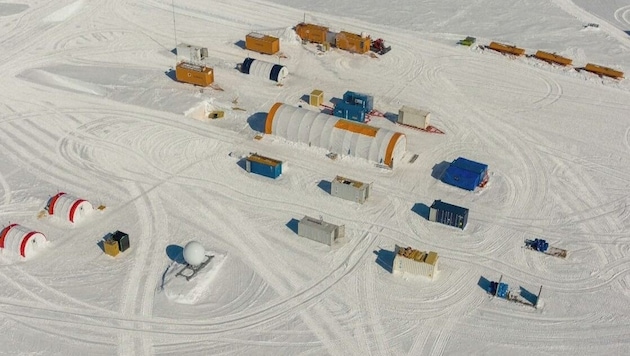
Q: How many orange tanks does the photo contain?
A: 3